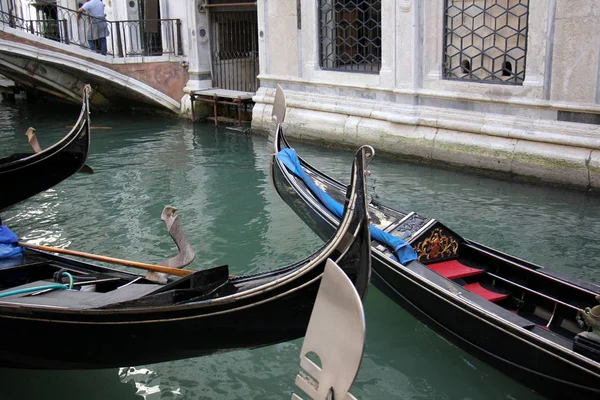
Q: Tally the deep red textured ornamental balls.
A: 0